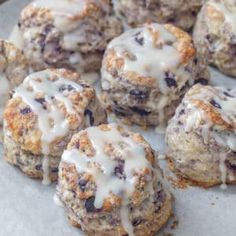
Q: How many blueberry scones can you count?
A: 8